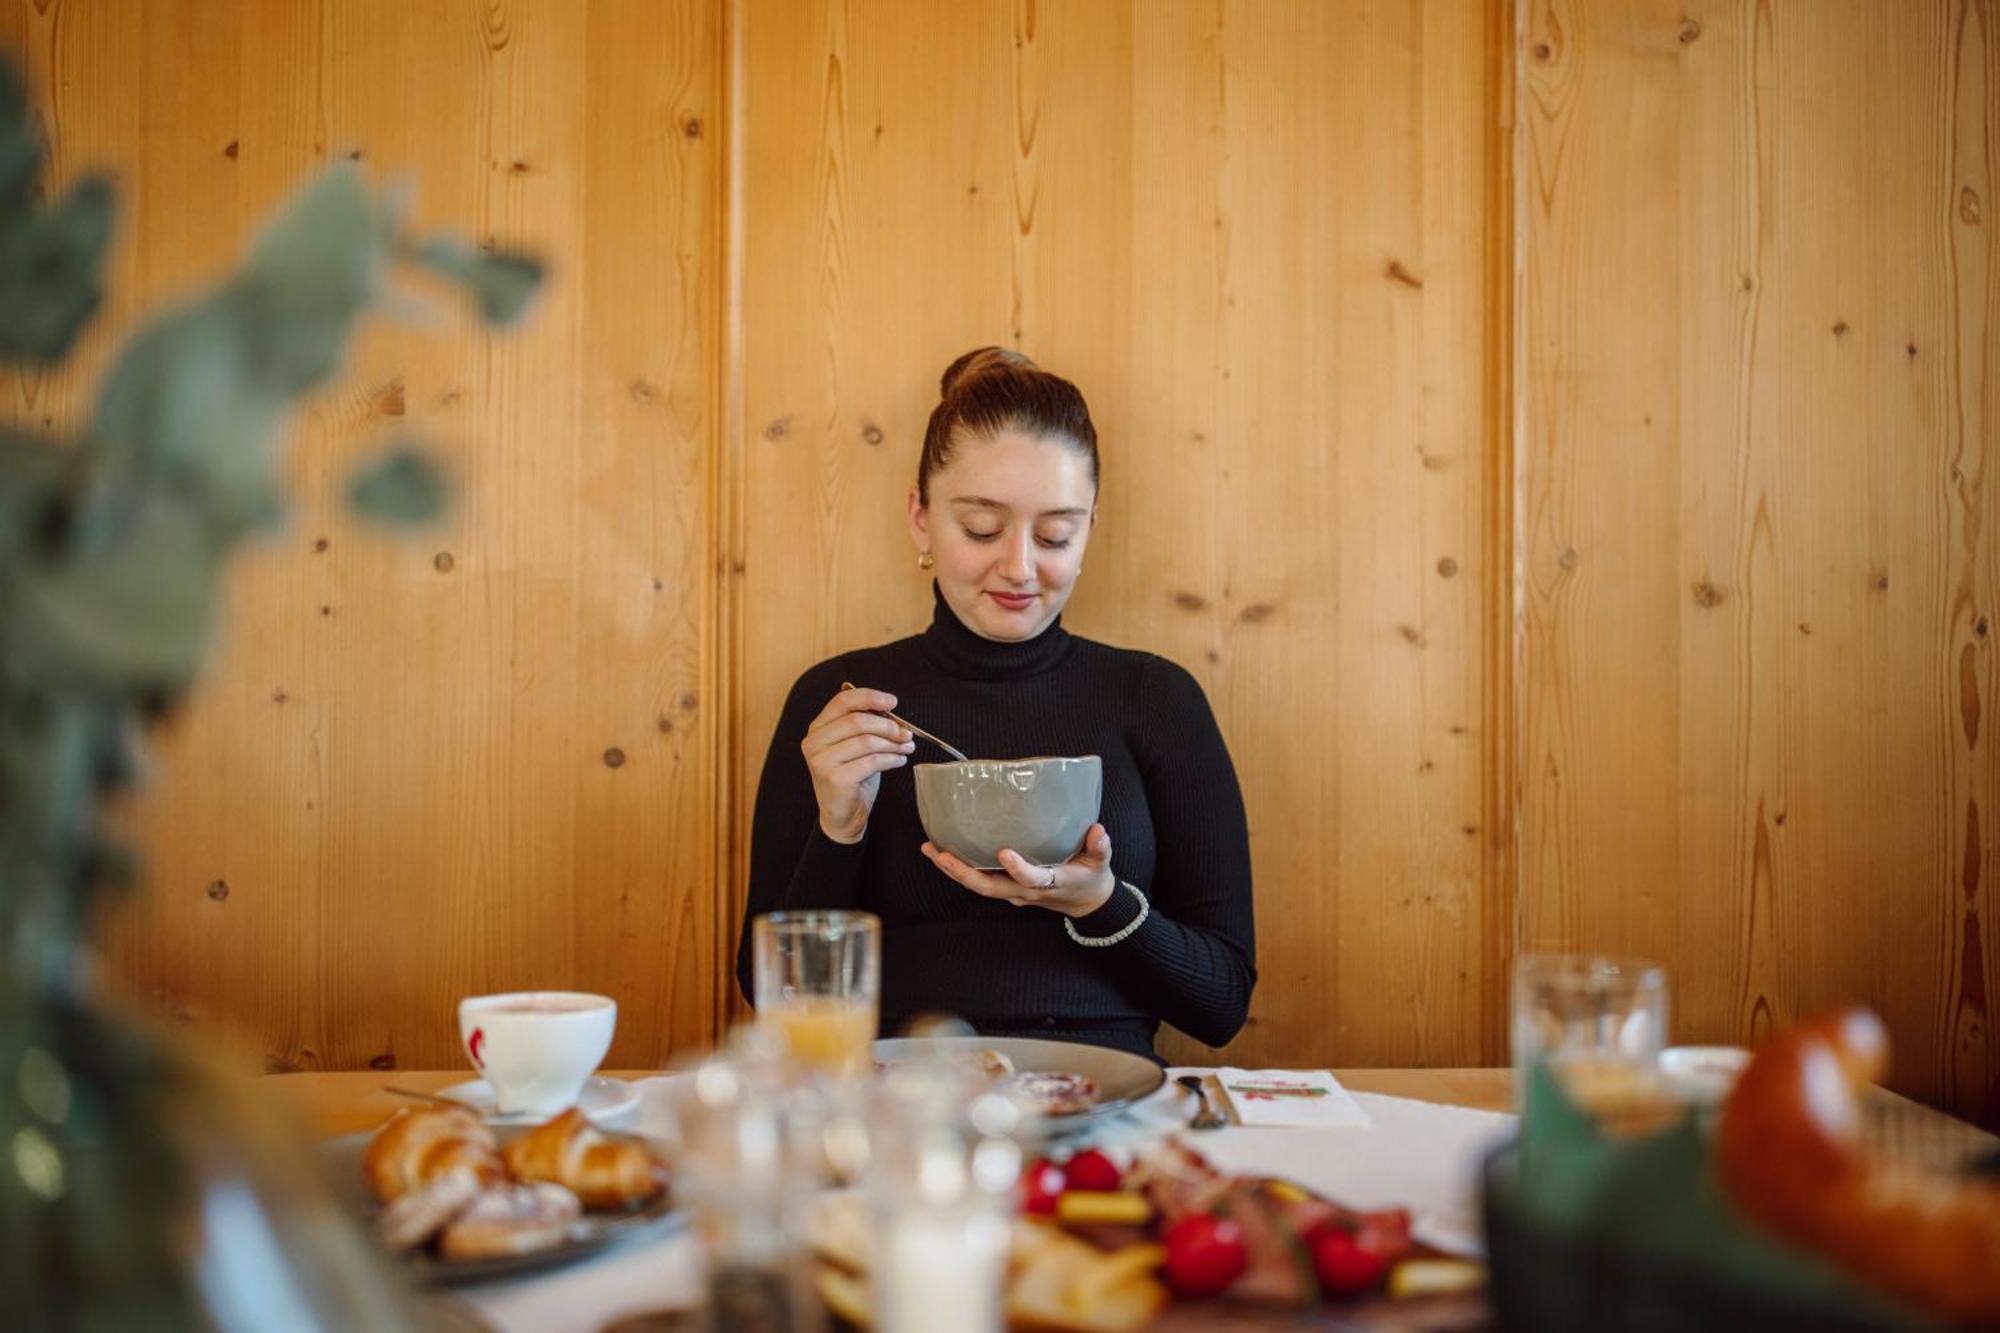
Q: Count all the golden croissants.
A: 2